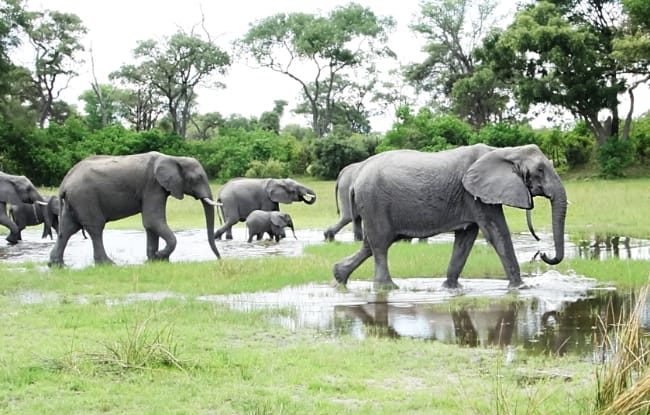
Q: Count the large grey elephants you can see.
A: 5